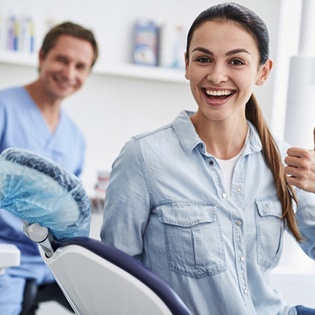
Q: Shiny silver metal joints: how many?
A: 1